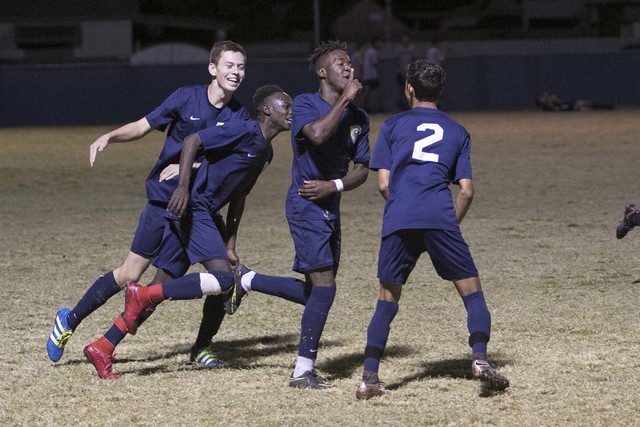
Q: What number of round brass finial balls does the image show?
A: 0